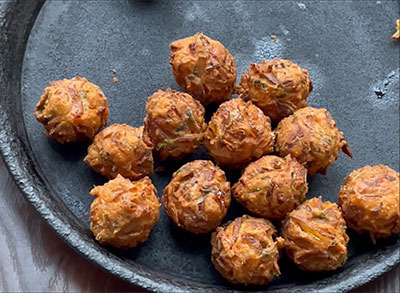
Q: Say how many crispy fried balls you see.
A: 13